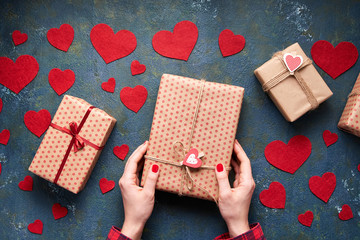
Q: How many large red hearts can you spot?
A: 5